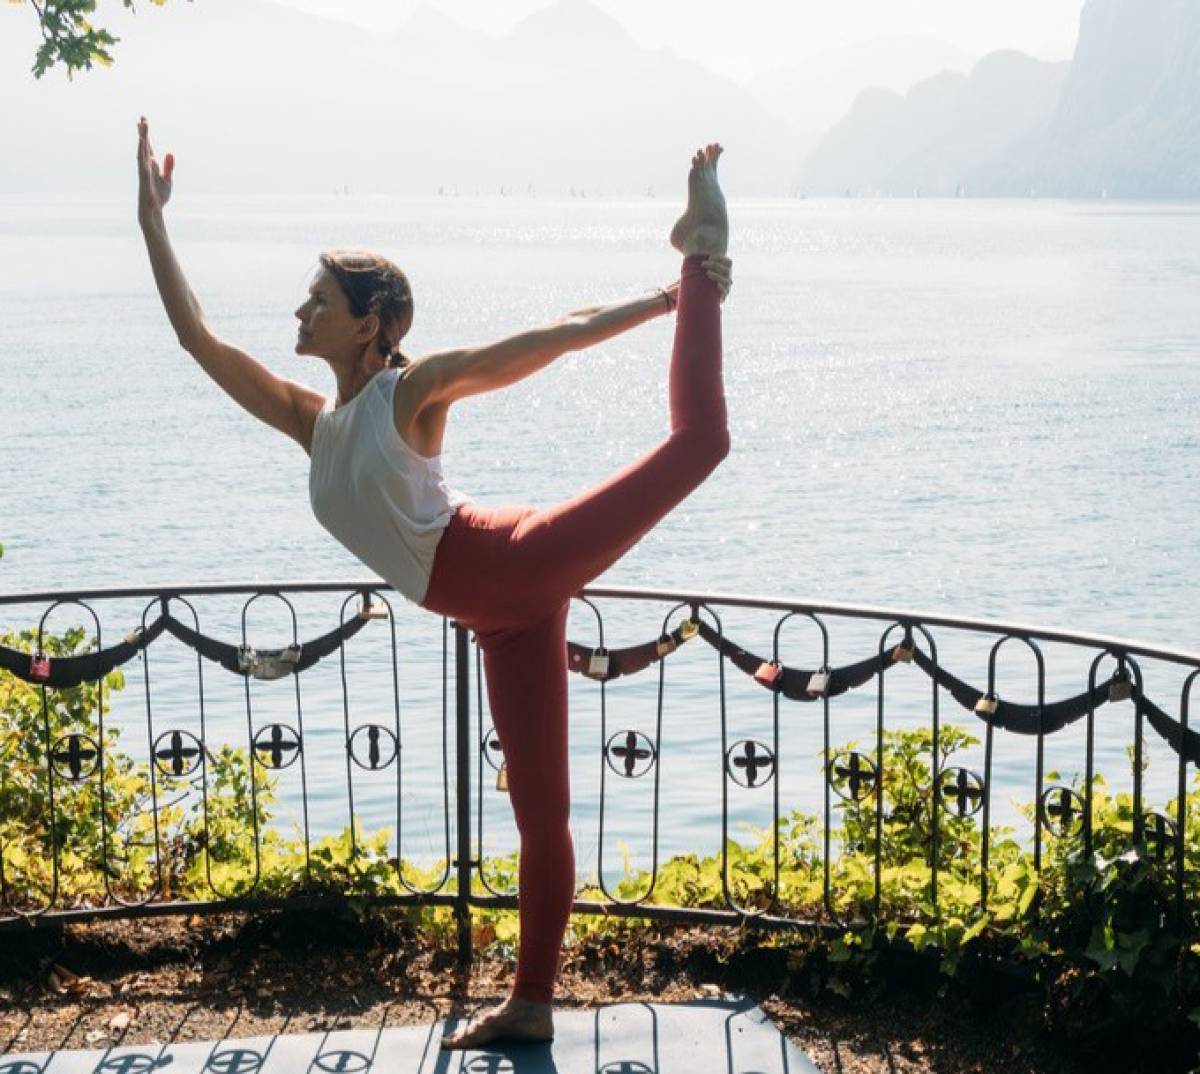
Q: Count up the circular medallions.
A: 11